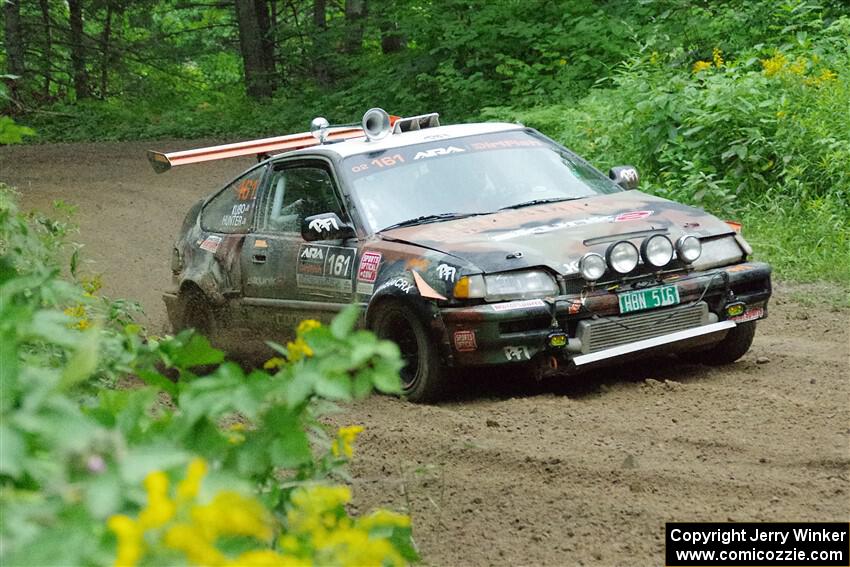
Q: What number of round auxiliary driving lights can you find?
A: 4